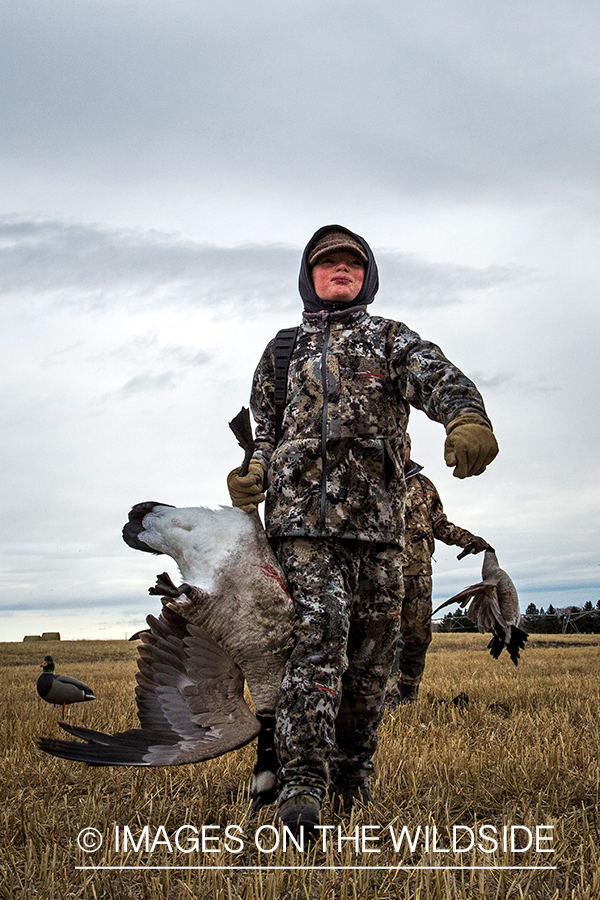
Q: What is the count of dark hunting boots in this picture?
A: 2